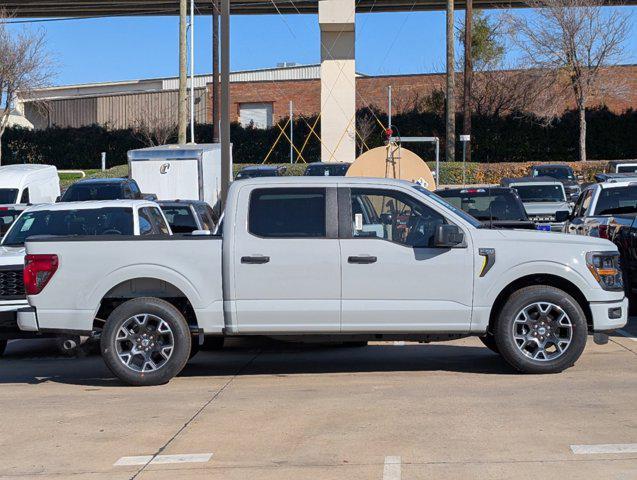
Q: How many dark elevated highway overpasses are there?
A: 1